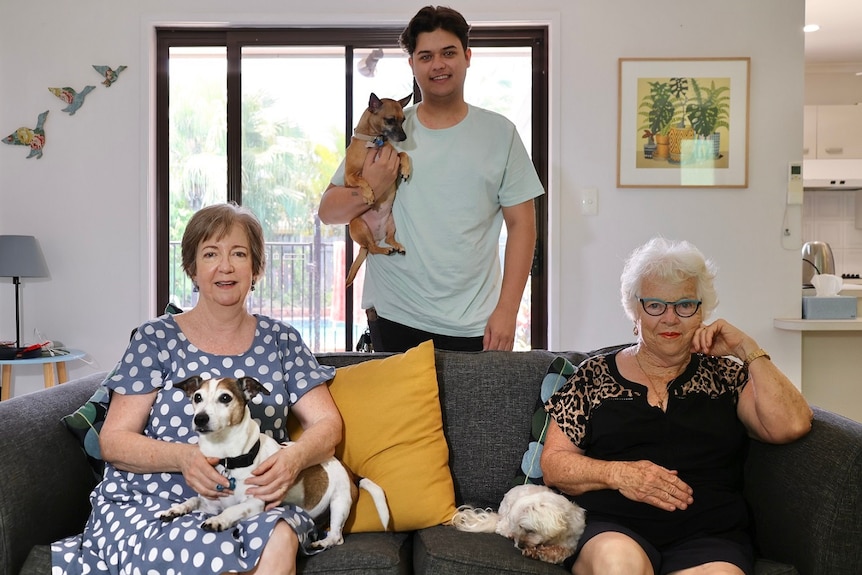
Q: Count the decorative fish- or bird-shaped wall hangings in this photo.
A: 3